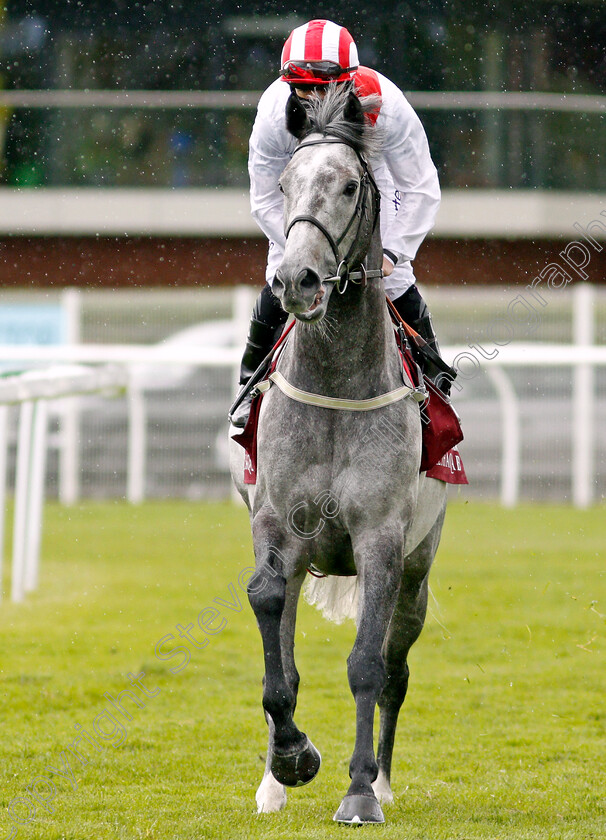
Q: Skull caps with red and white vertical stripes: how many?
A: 1